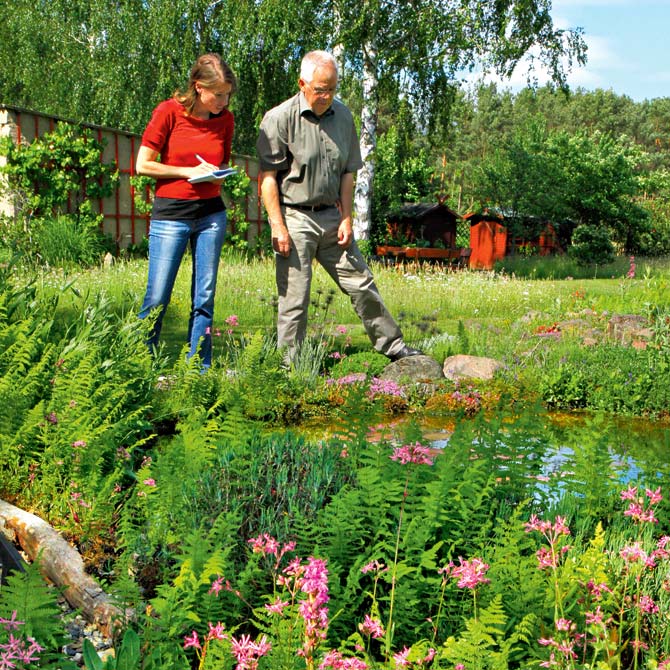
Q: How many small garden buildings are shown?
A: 2